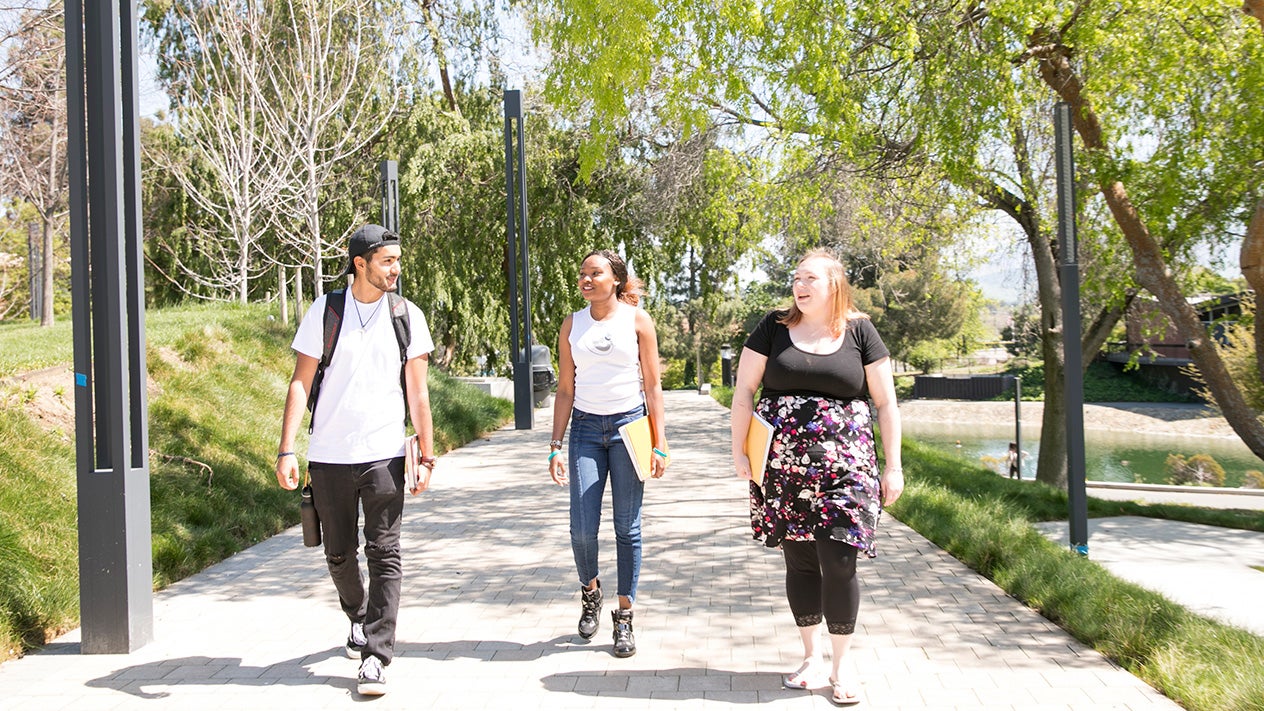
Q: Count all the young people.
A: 3